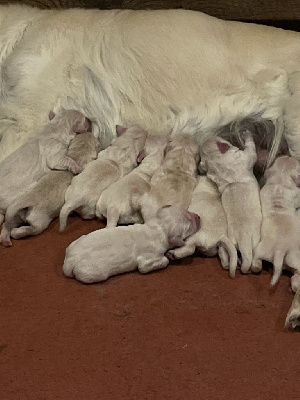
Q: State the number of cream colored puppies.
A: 9